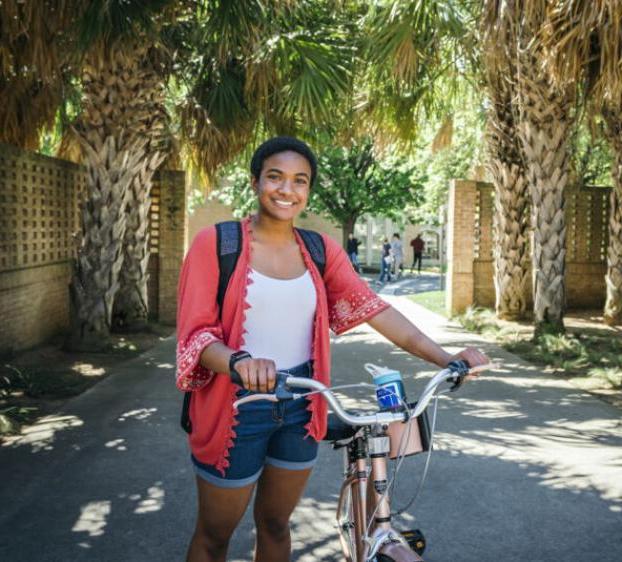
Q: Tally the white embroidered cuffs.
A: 2